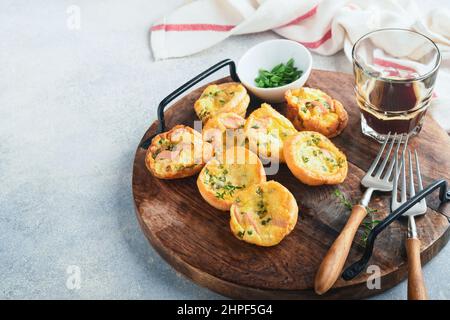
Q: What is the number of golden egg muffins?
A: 8